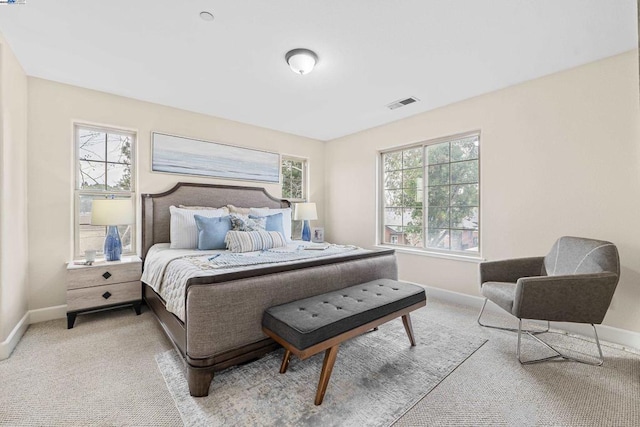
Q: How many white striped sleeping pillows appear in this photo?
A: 2